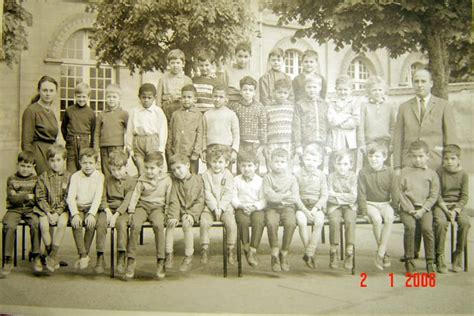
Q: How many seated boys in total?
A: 14